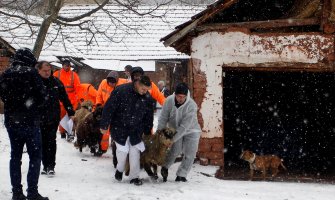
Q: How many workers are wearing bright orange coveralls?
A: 4